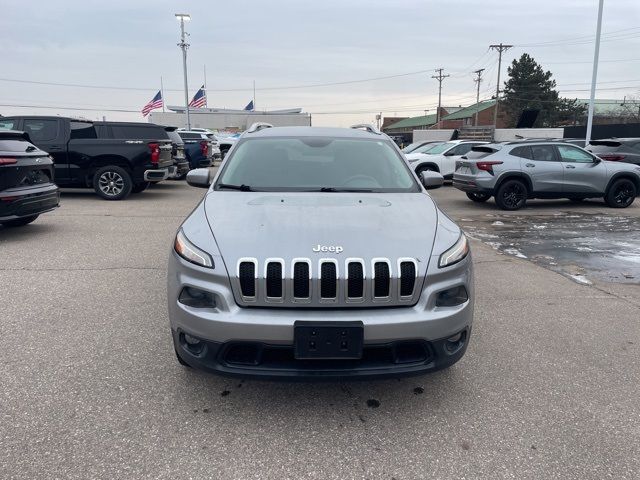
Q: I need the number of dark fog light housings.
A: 2